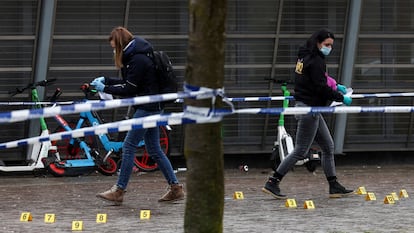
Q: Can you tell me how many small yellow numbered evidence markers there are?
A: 13